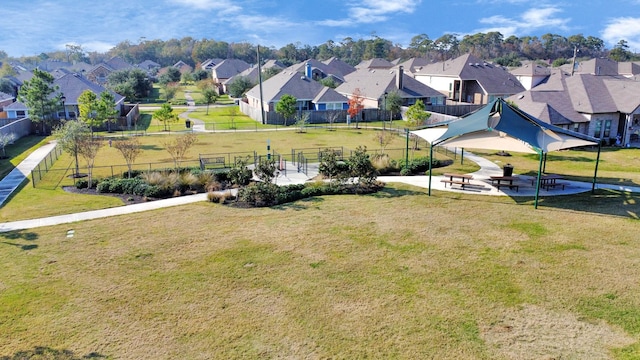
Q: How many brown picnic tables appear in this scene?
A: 3